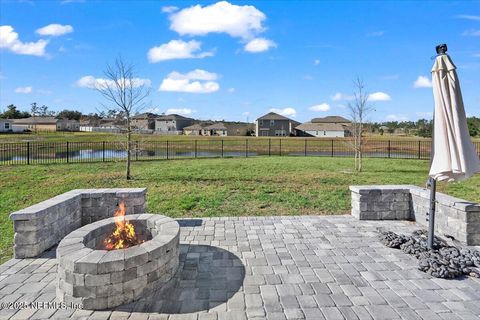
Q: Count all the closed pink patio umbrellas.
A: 0